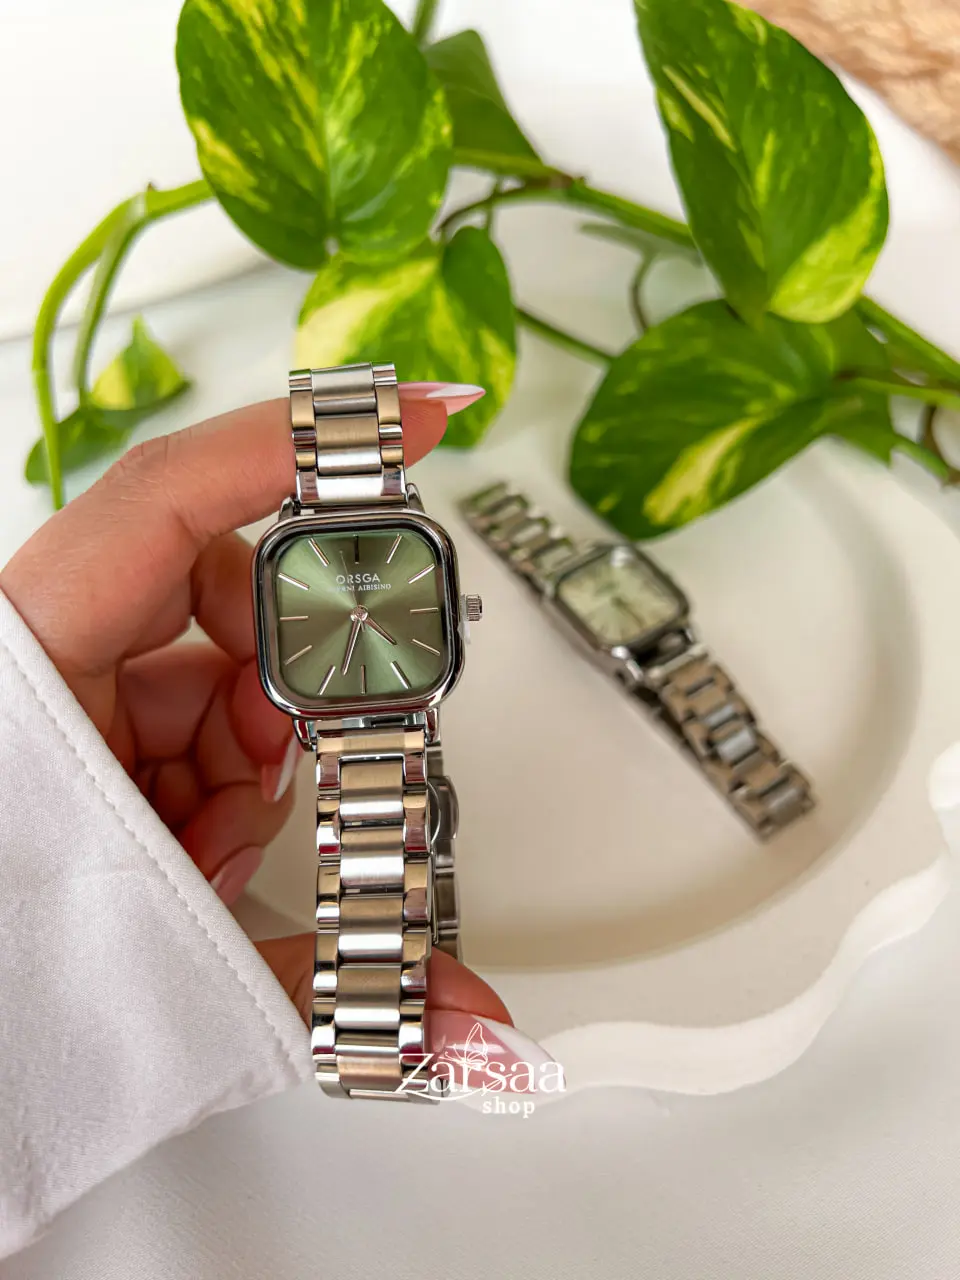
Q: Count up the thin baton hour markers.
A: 12